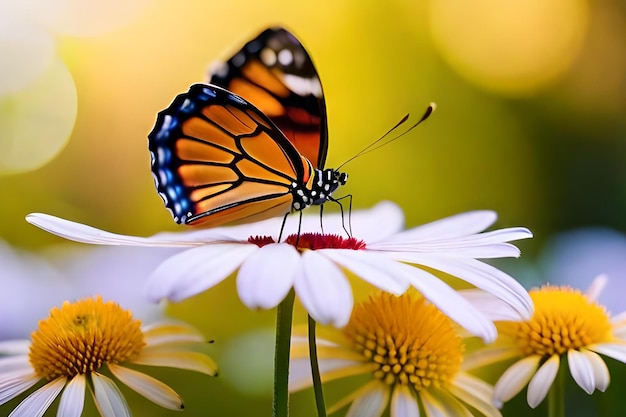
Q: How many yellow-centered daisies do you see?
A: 3